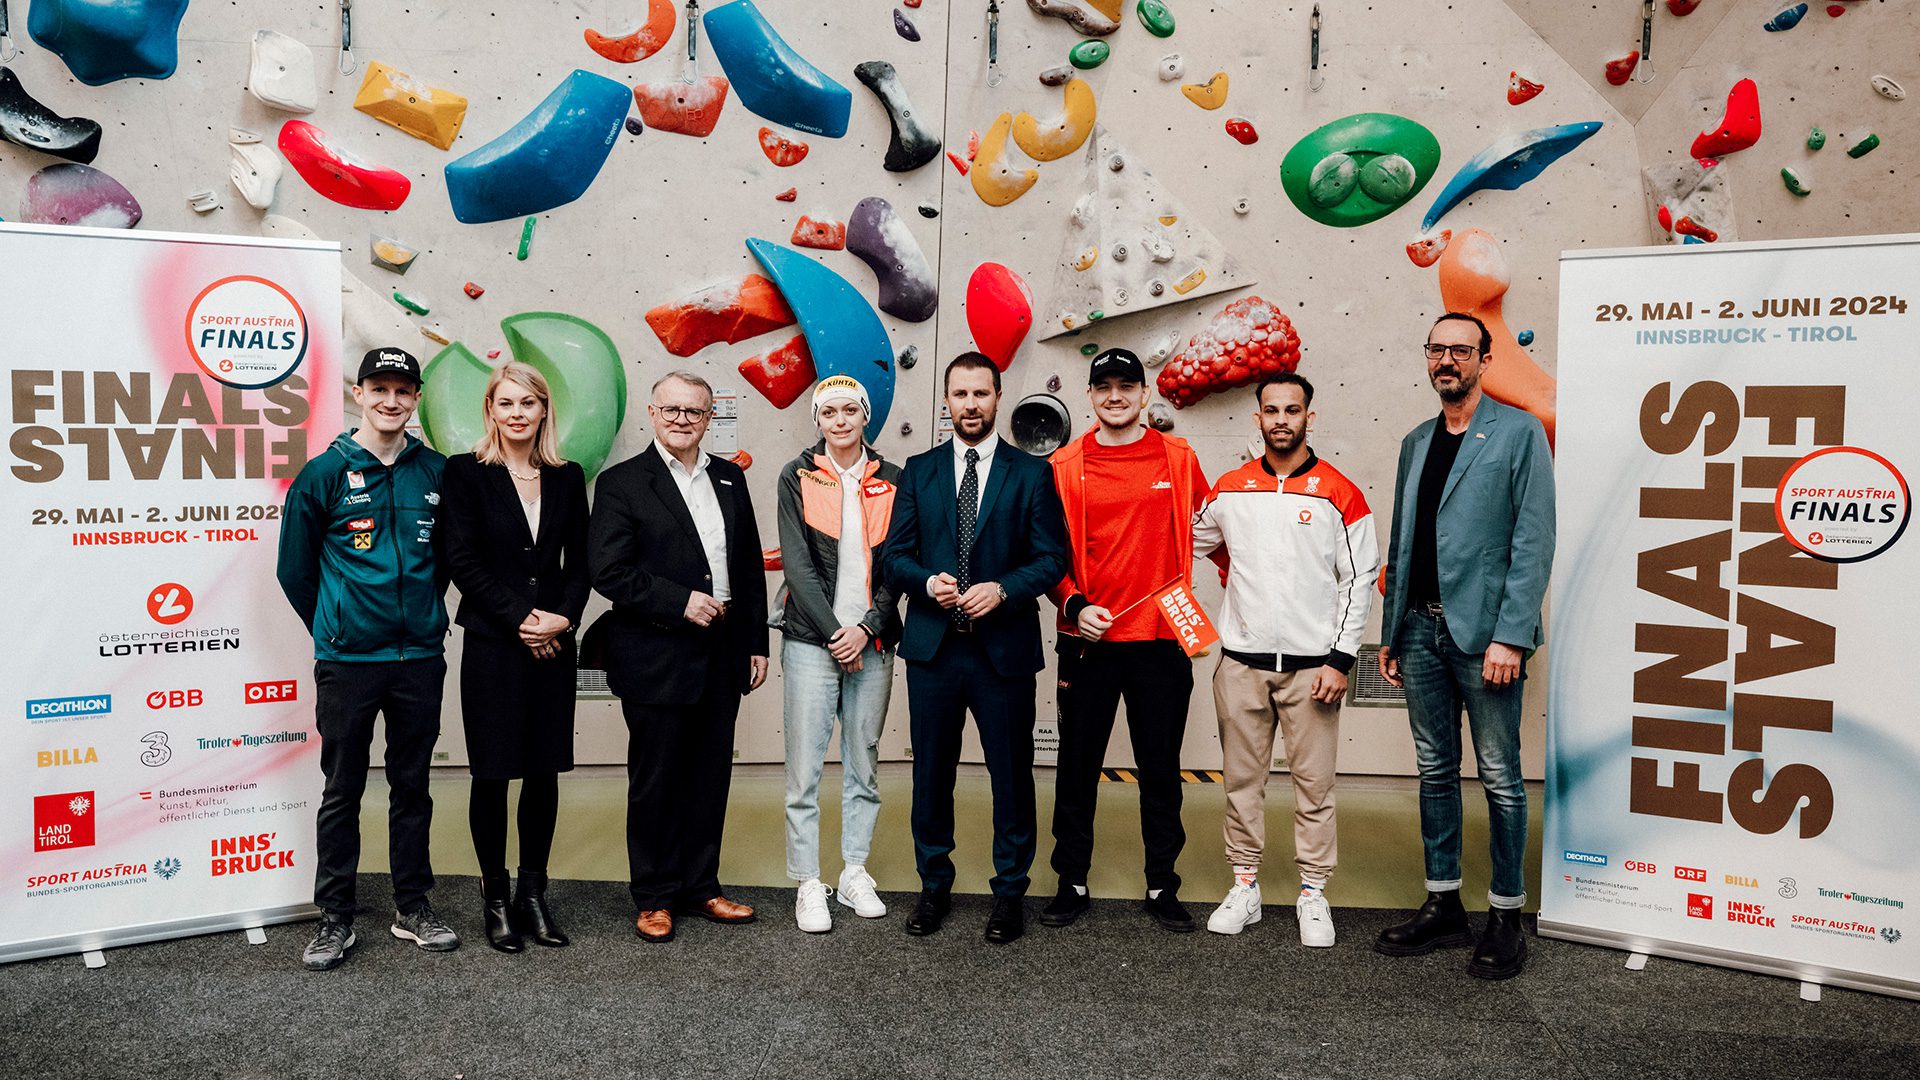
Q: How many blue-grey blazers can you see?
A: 1